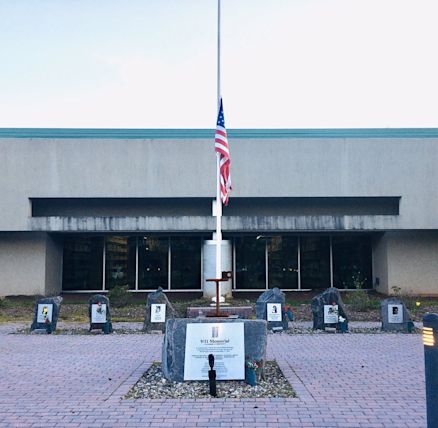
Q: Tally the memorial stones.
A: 7